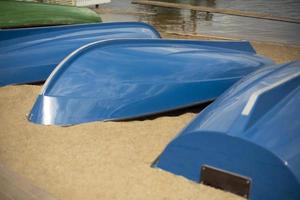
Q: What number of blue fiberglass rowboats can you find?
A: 3